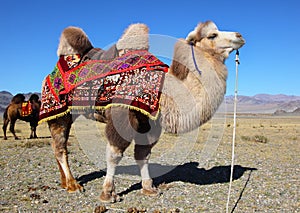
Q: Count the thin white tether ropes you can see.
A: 1